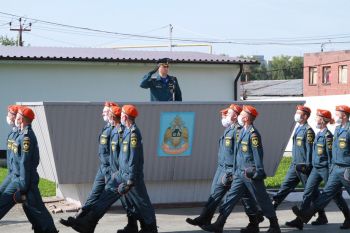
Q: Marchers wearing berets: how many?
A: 11